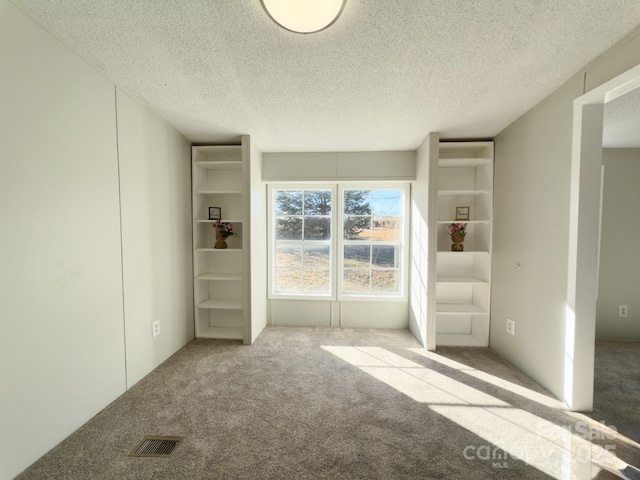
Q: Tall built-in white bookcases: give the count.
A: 2